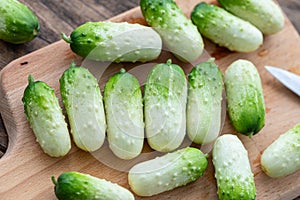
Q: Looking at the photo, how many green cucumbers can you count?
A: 15